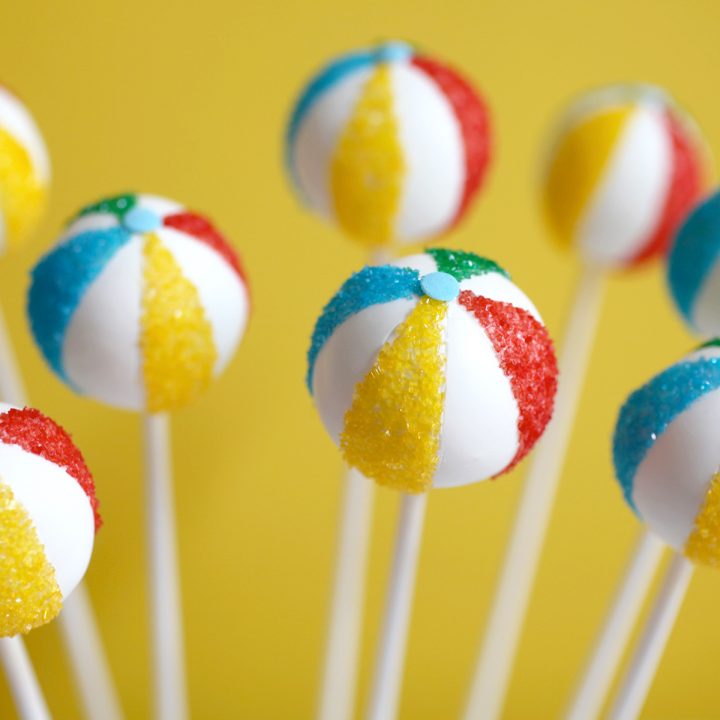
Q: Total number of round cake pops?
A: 8